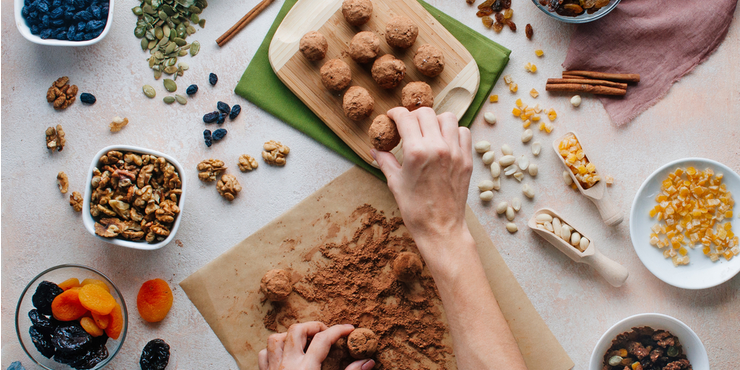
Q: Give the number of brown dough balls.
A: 13